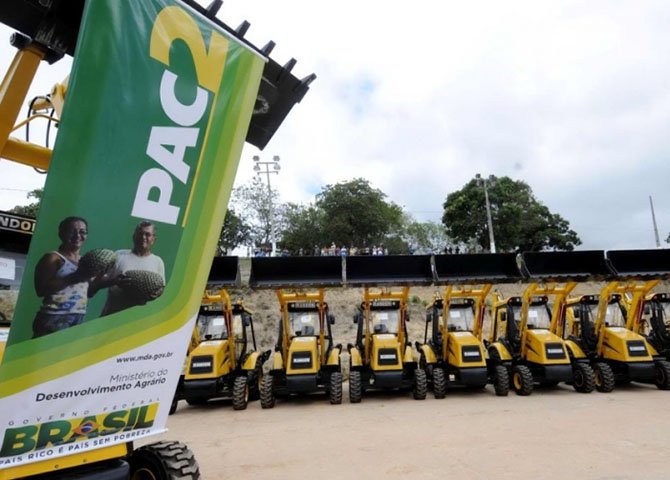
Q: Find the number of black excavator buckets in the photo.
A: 7